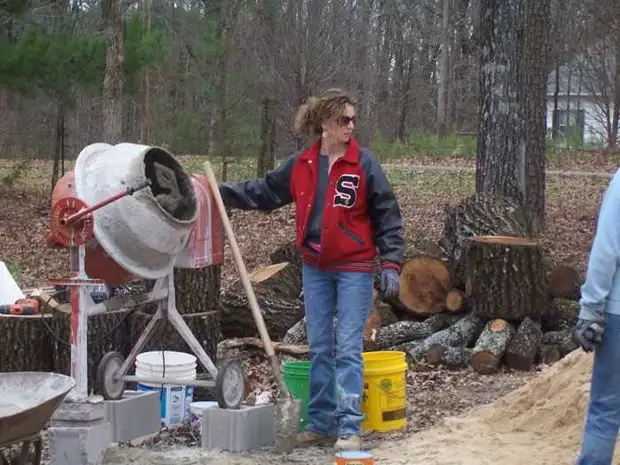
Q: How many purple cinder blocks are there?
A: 0